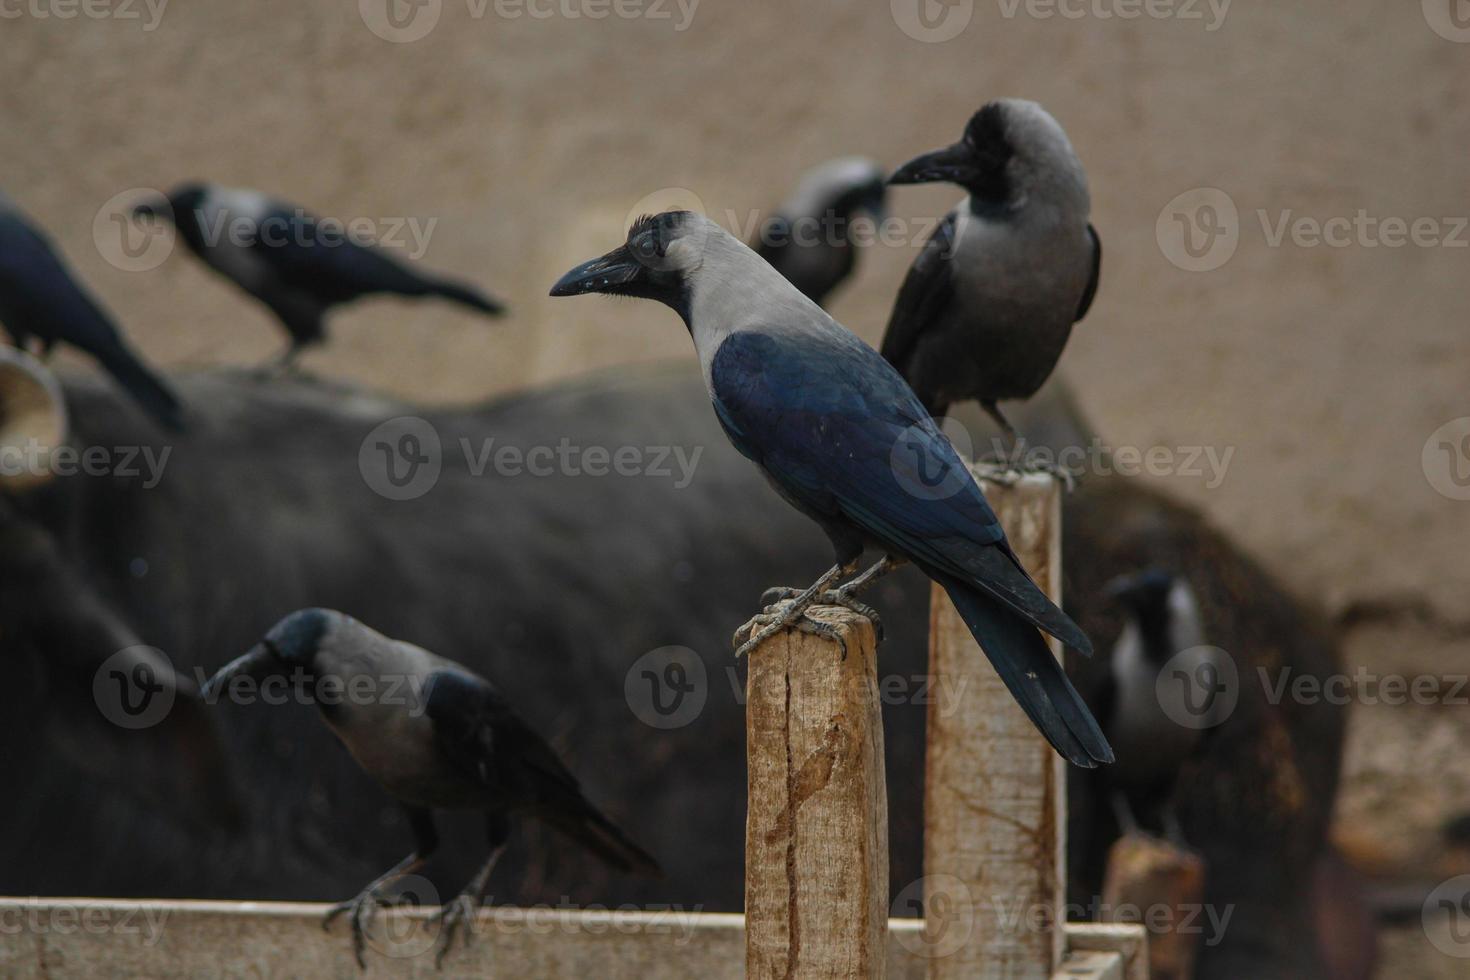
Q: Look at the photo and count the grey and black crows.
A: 7